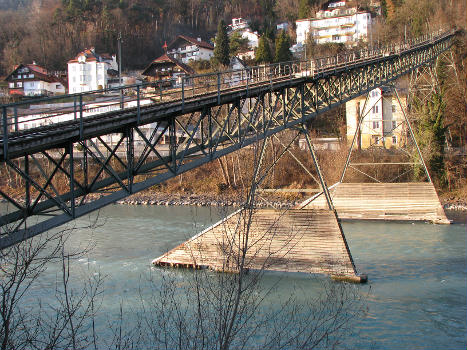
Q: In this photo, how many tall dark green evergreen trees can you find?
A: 3